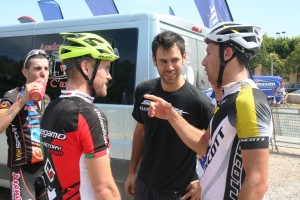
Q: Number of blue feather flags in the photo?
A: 4